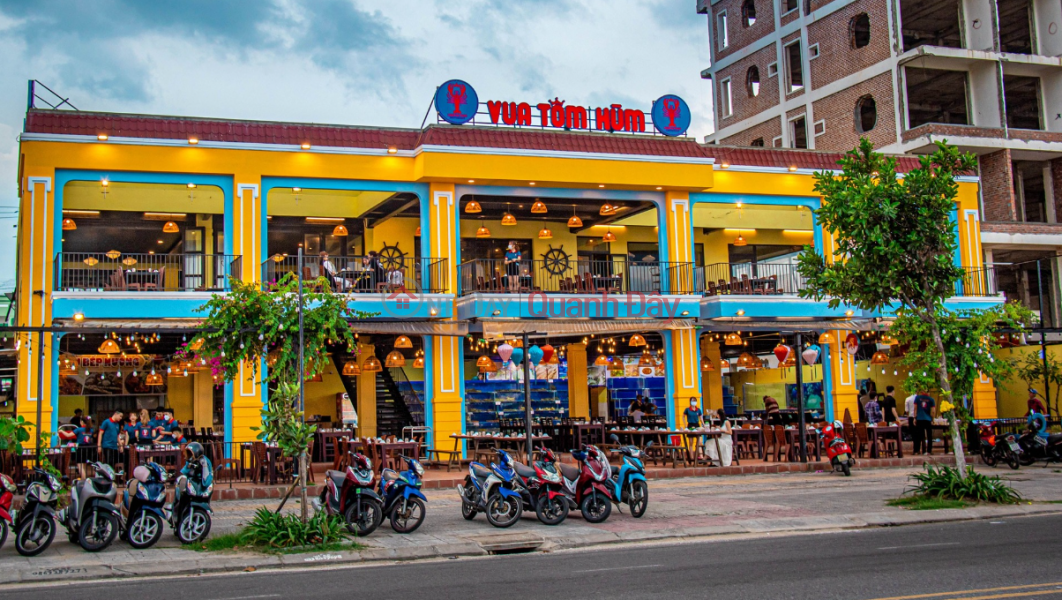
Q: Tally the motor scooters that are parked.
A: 14